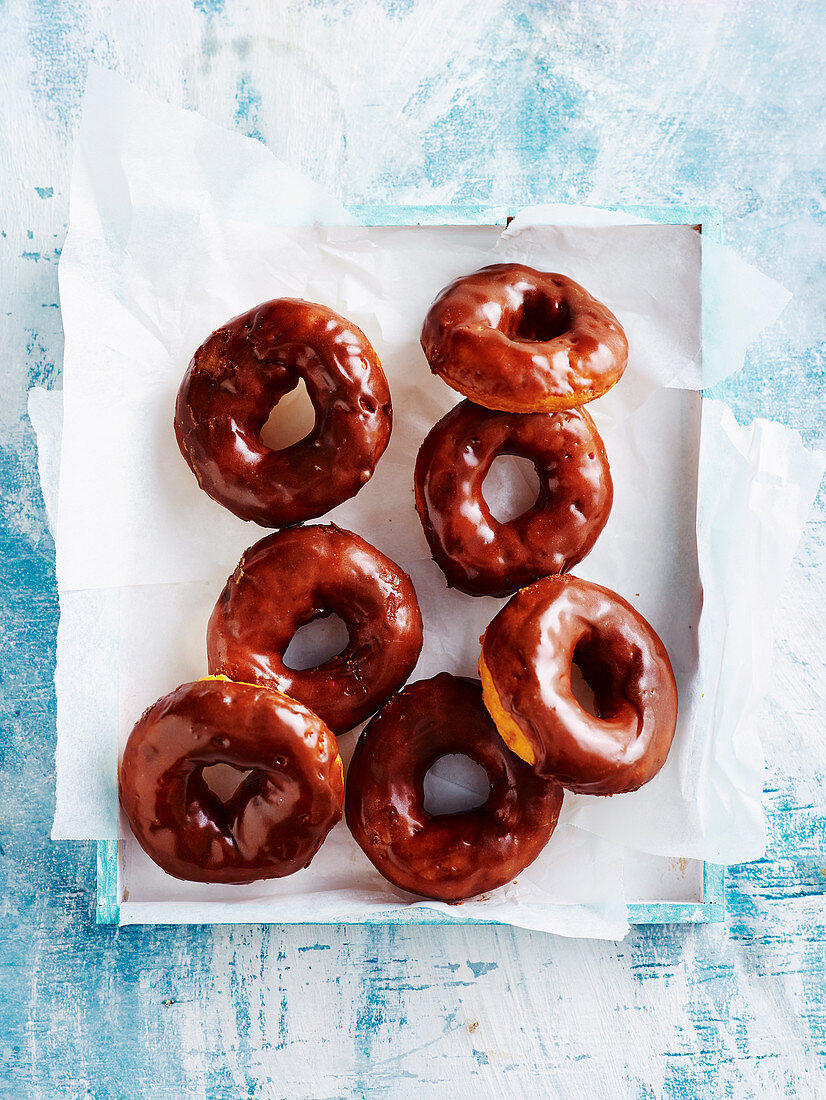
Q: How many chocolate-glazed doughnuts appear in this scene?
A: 7